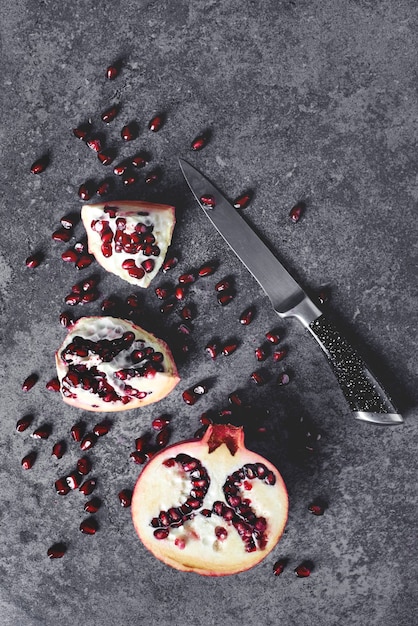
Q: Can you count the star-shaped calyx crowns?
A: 1